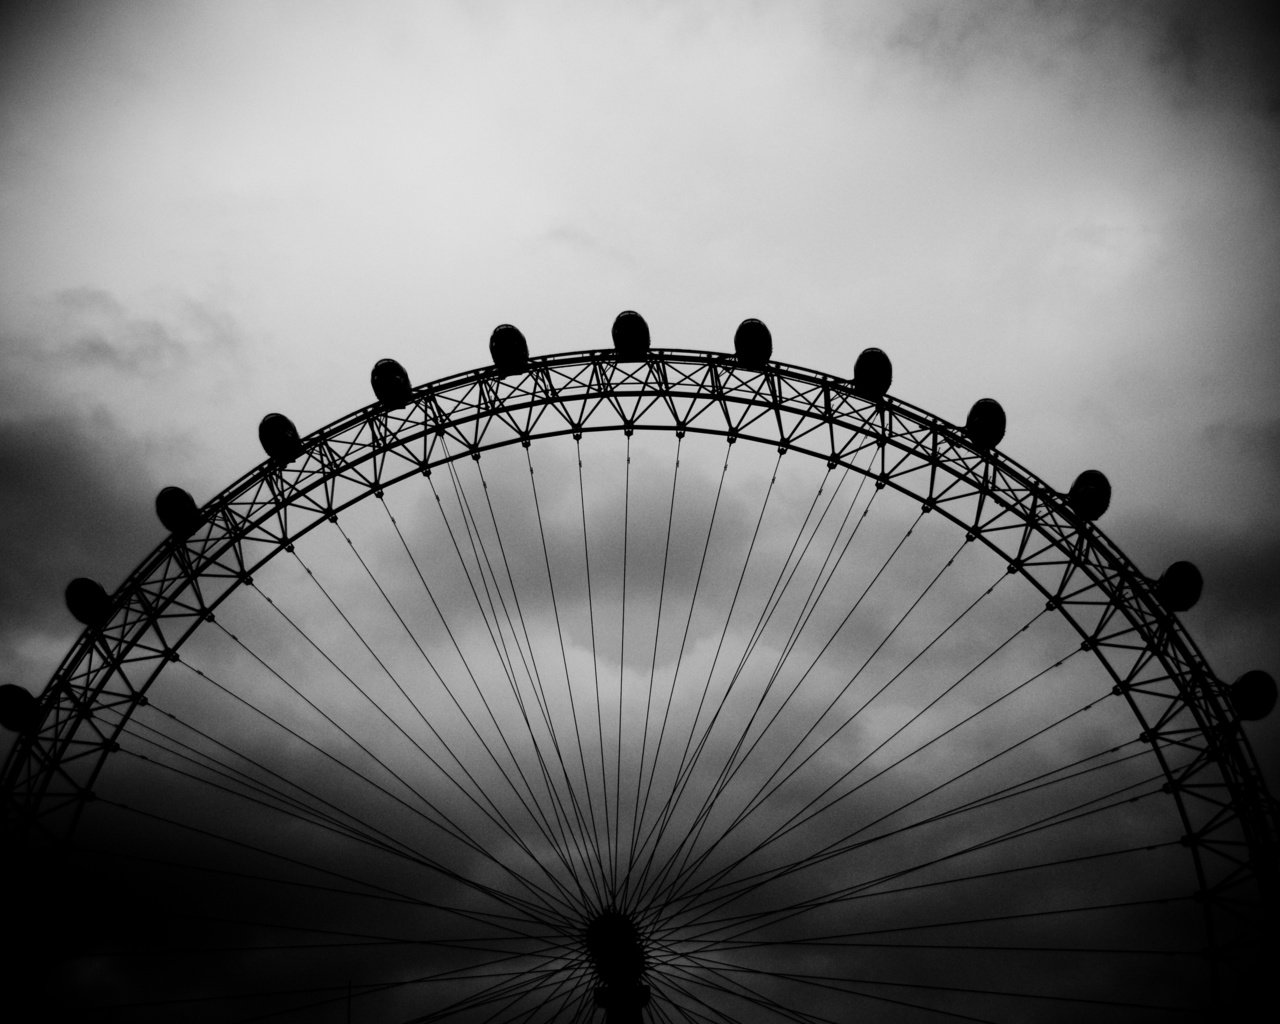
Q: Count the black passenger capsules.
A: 13